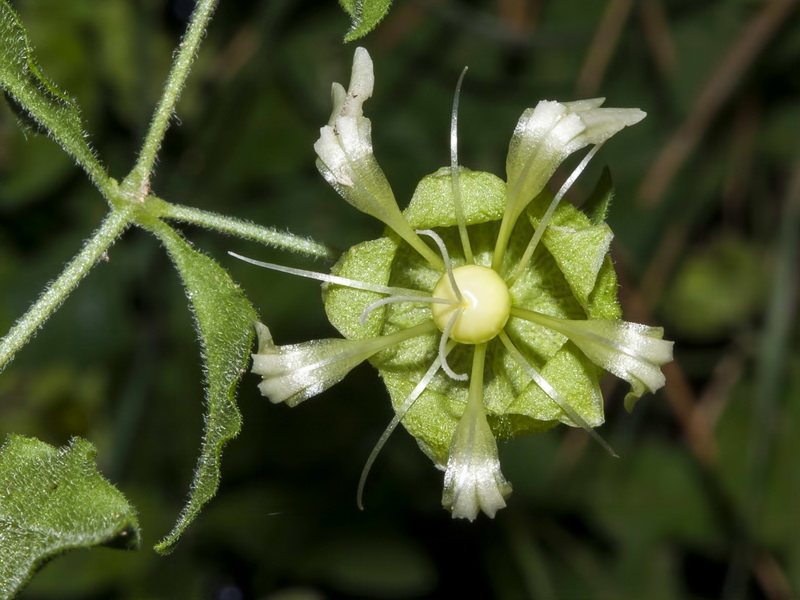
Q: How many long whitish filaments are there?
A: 5